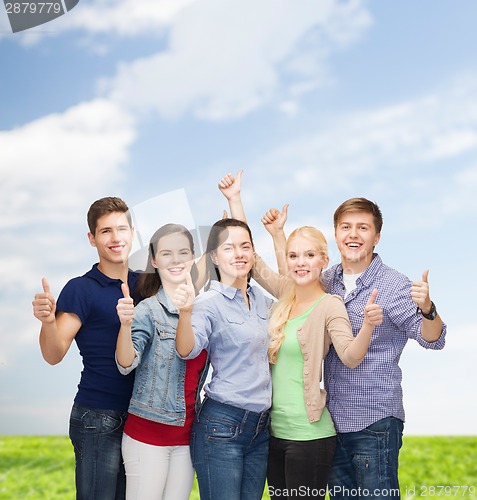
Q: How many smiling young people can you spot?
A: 5